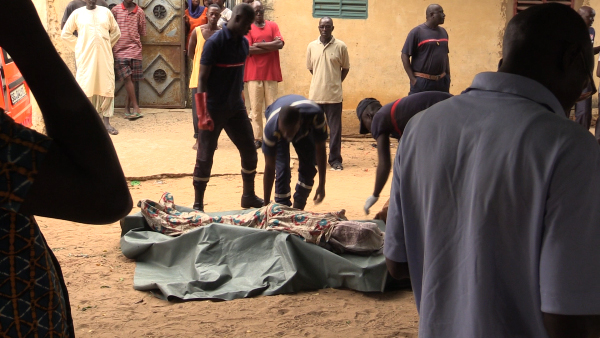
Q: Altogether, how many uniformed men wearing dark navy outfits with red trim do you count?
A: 3